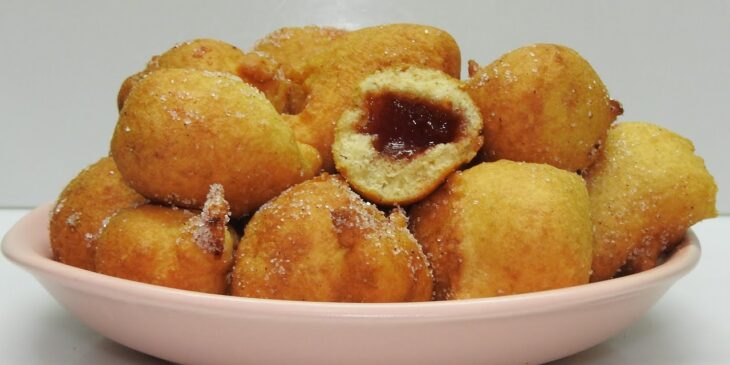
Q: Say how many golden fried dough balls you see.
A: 11